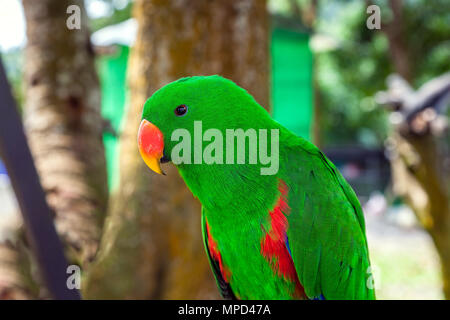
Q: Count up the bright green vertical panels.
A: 2